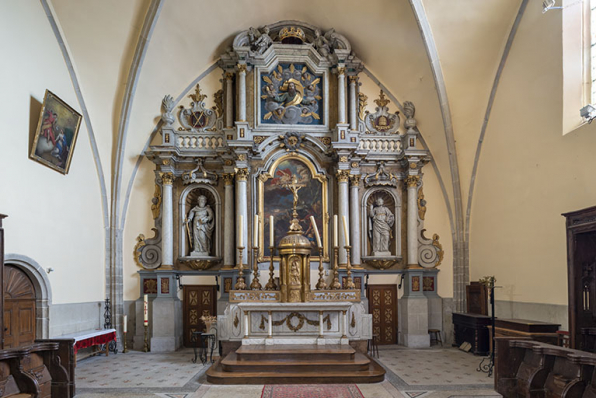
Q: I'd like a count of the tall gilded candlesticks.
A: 6